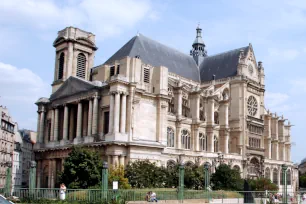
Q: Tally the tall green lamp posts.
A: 6